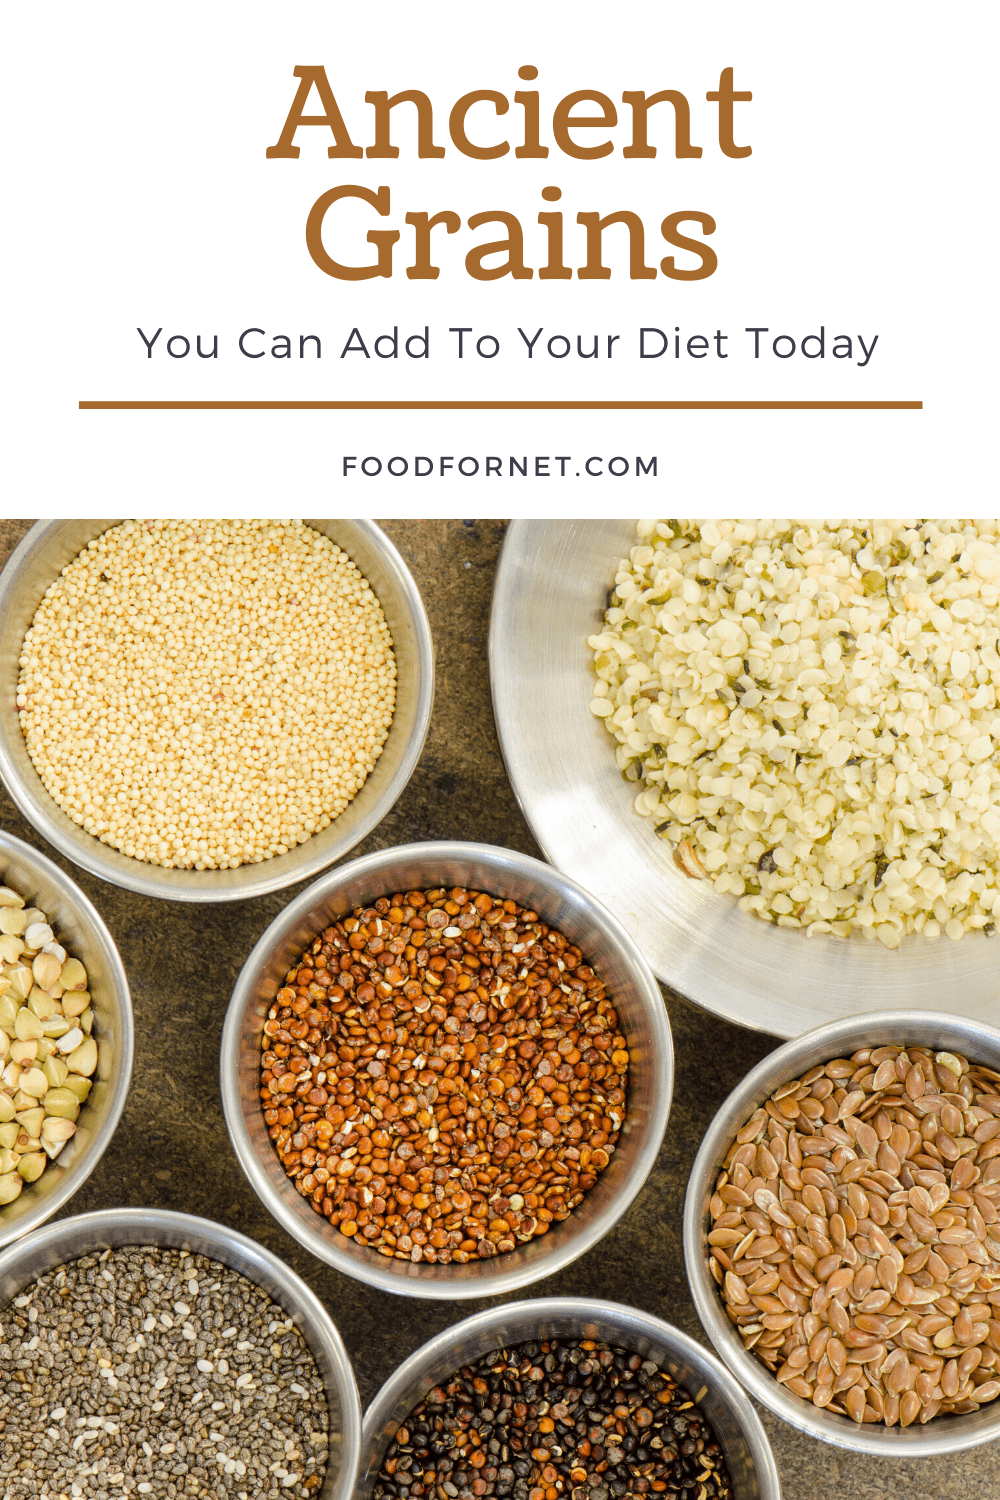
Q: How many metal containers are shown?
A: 7